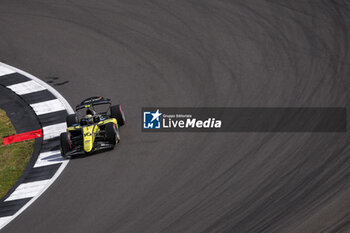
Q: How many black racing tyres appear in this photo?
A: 4